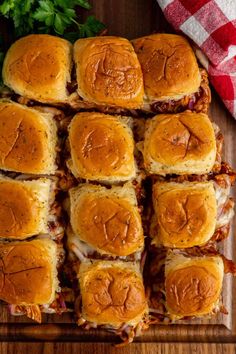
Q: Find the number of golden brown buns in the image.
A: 12